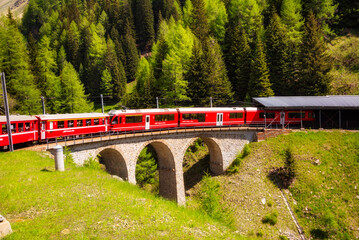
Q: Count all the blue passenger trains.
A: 0